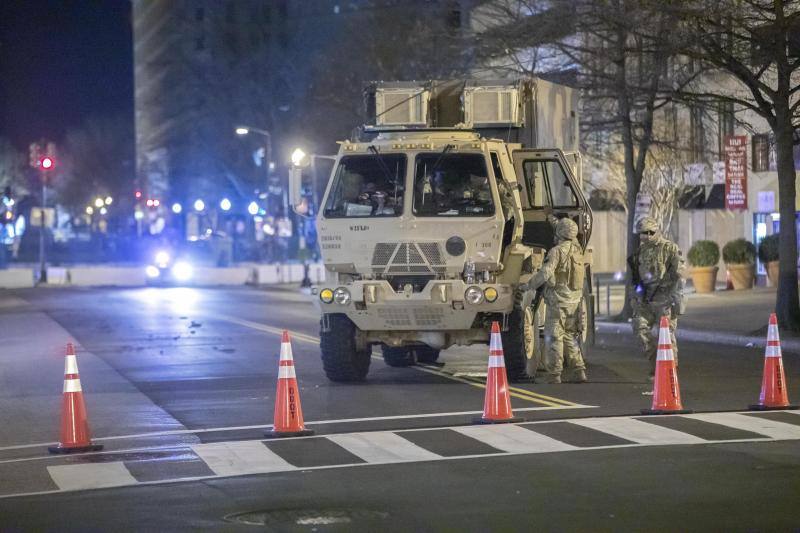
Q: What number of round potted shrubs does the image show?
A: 3